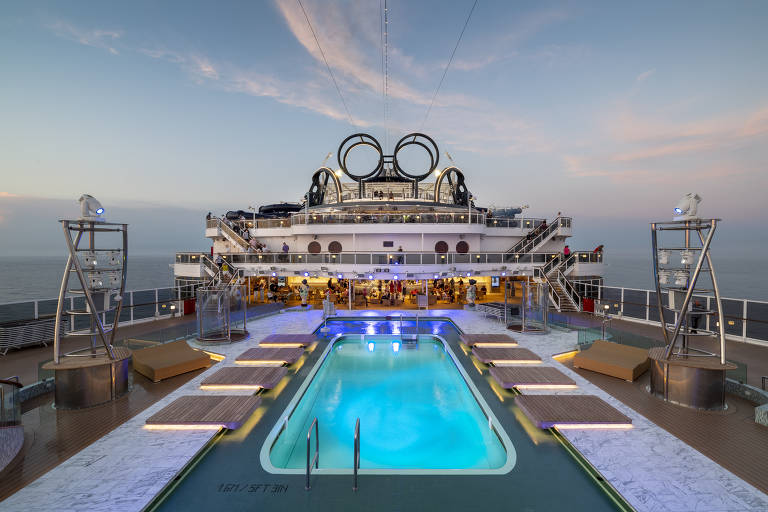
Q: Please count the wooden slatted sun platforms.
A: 8